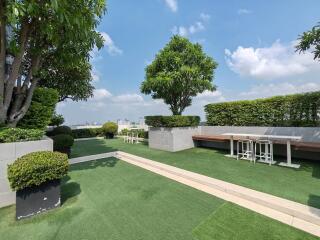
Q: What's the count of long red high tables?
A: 0